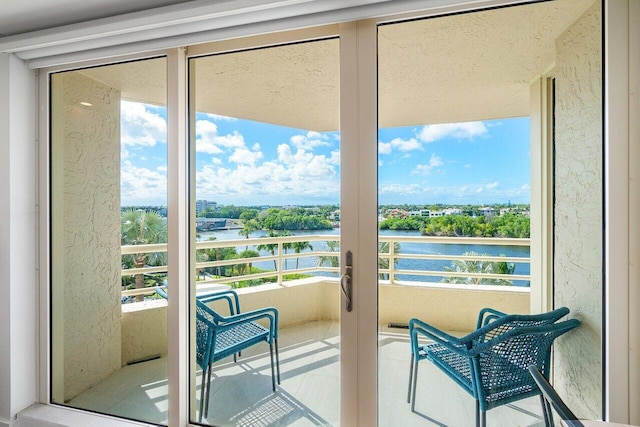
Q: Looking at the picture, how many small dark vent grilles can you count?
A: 2